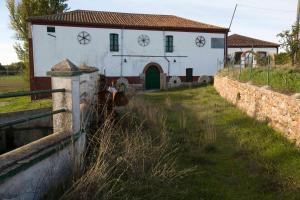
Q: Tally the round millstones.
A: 3